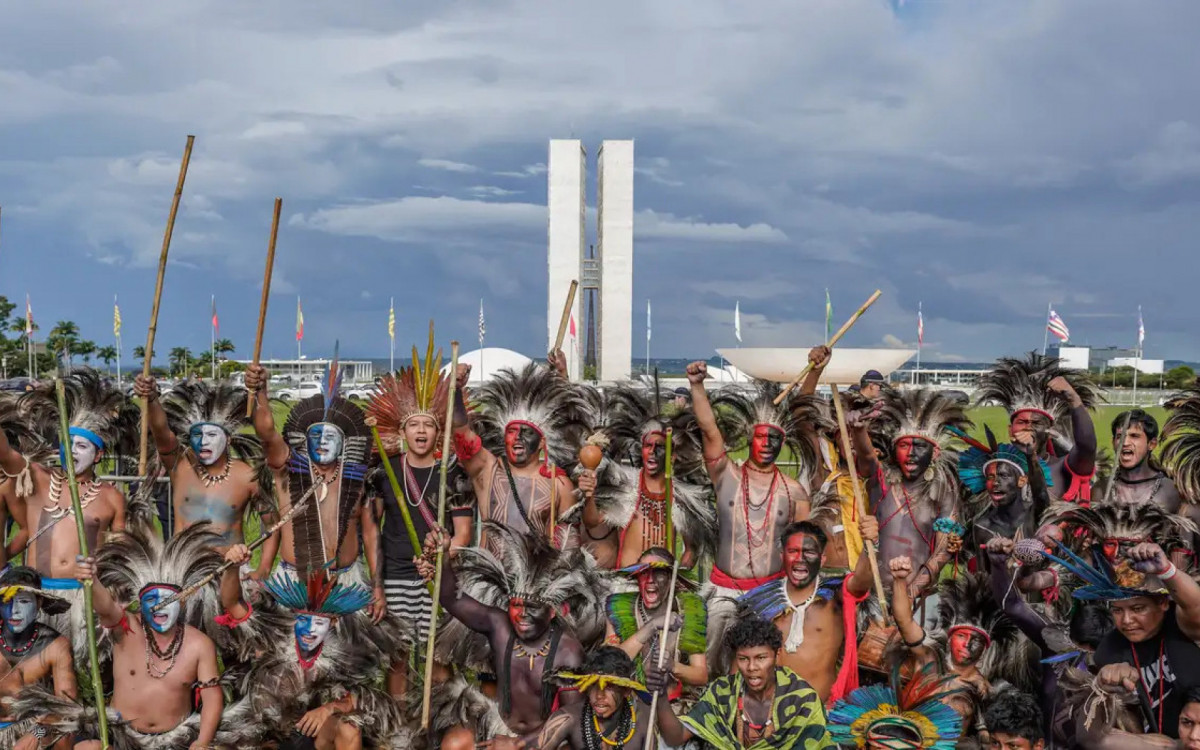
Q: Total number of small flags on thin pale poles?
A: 13